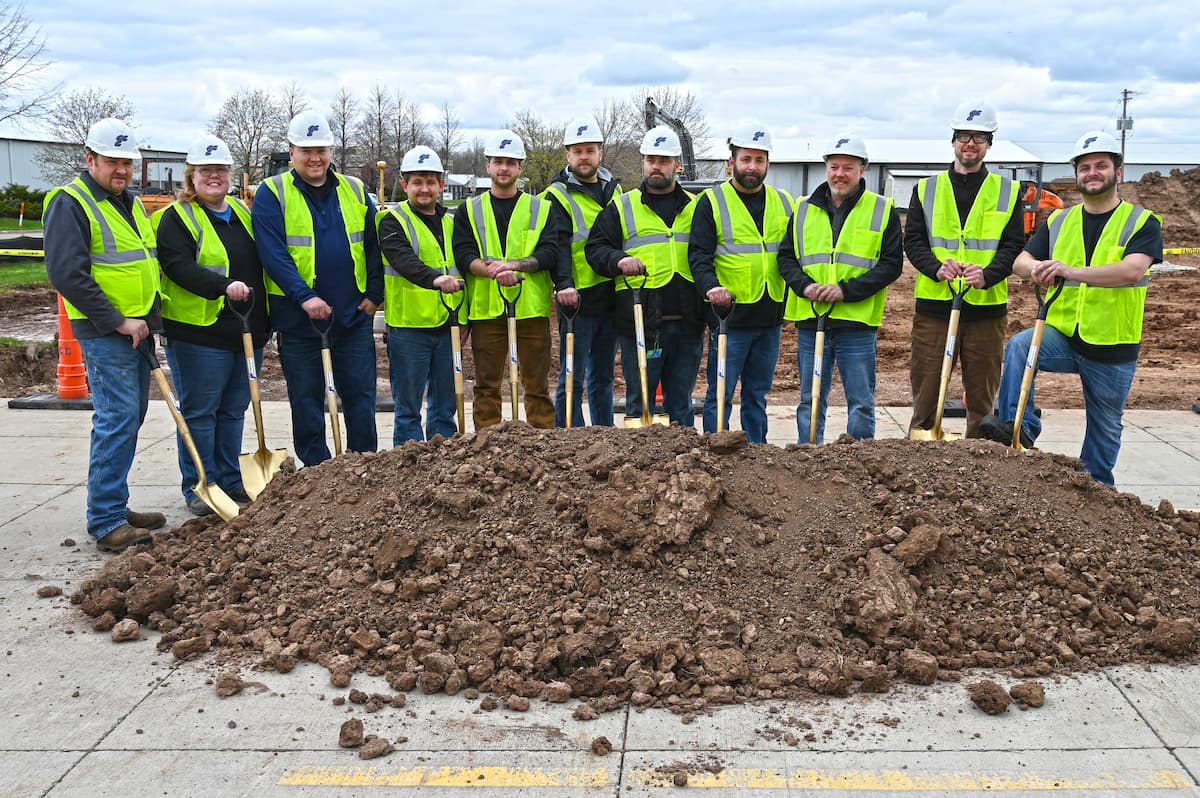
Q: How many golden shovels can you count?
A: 11